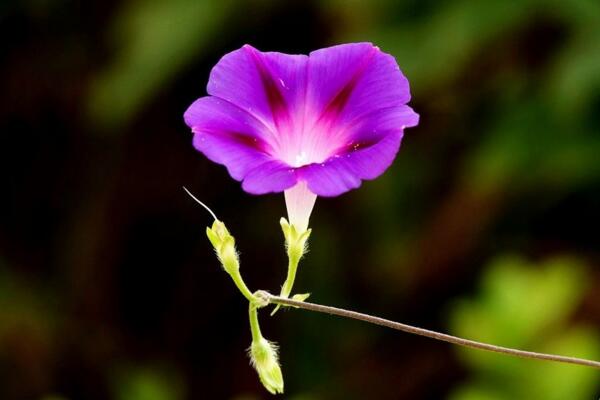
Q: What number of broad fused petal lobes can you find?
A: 5